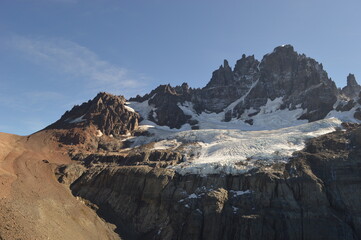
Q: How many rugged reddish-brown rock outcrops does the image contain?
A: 1